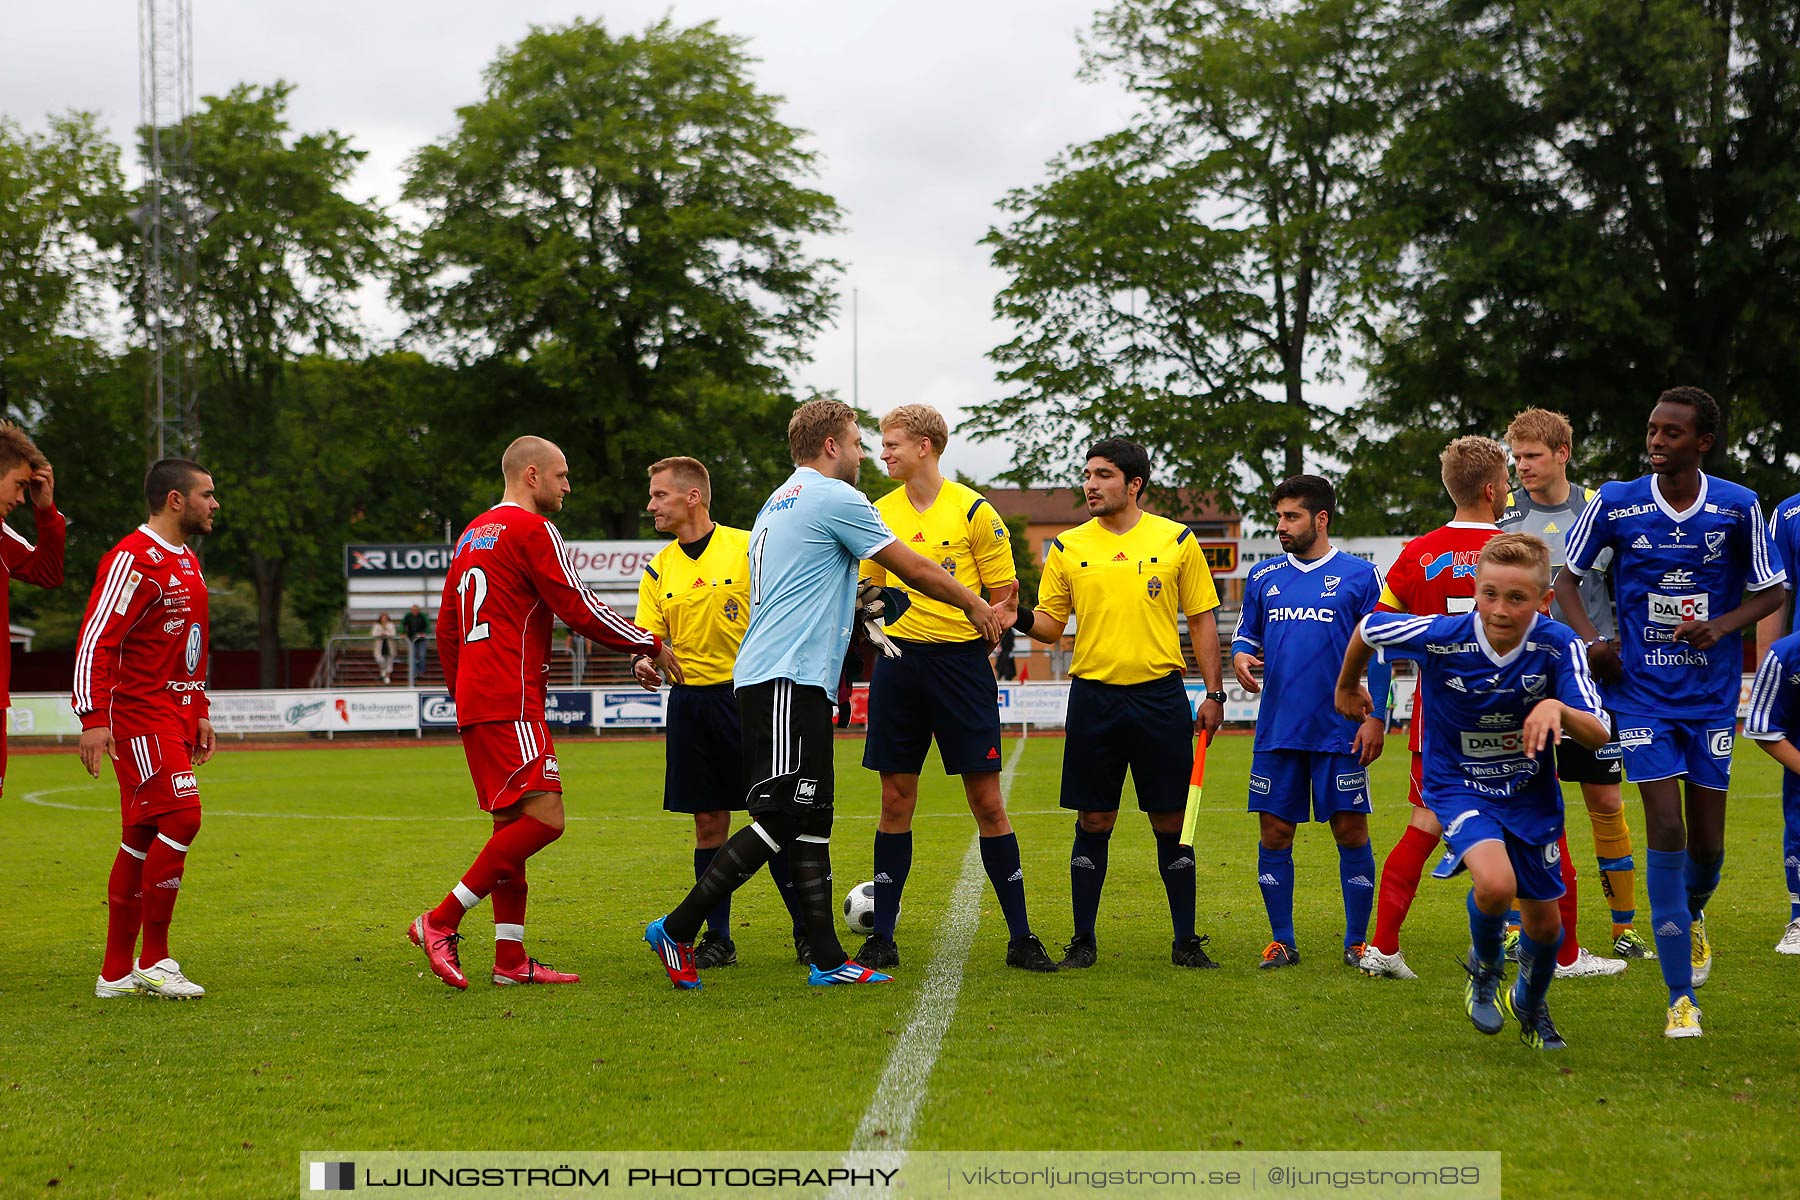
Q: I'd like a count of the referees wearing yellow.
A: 3